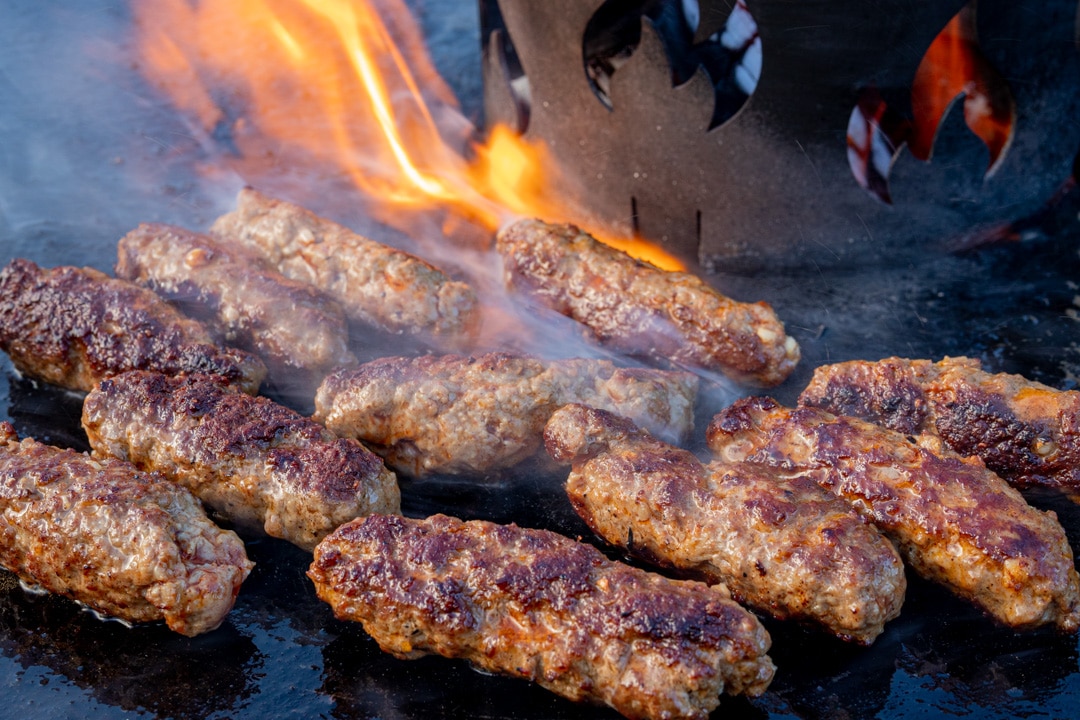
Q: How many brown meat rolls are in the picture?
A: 11